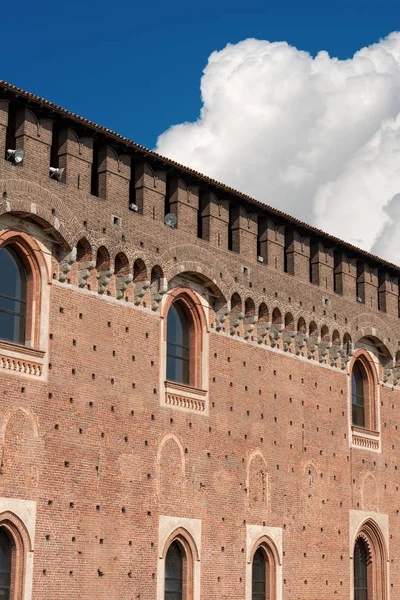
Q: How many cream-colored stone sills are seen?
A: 3